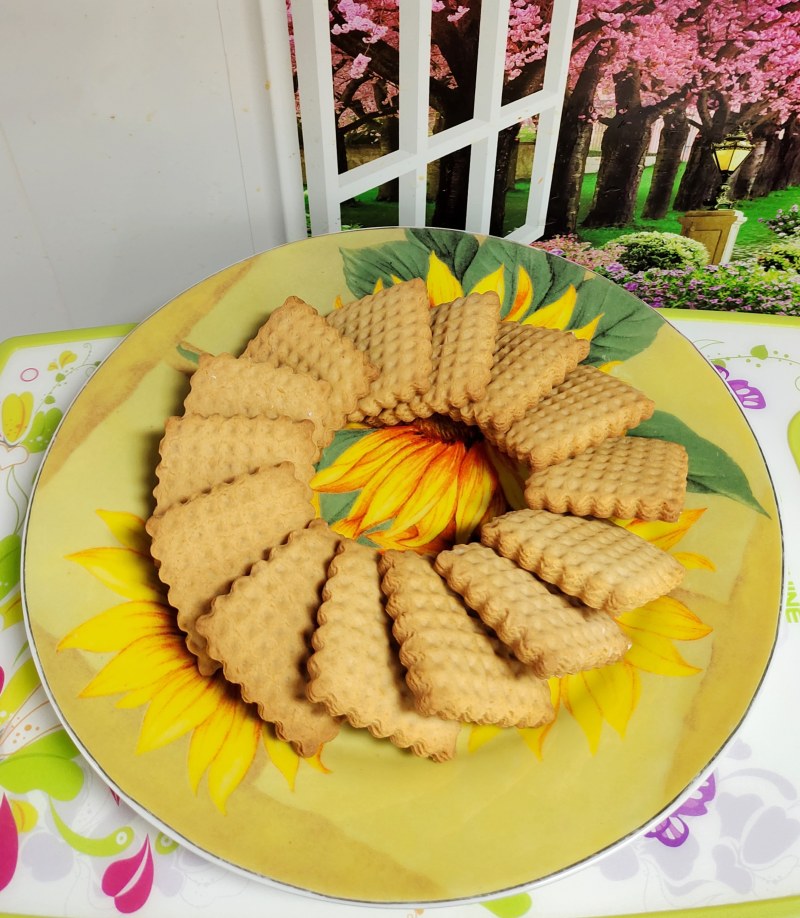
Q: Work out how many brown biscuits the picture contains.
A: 14